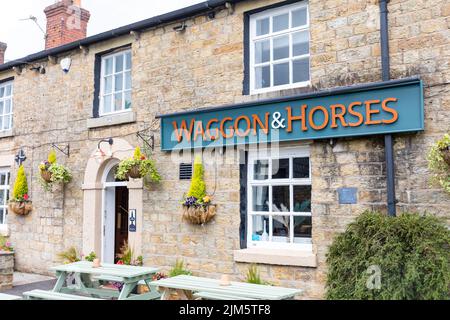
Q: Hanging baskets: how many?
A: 5